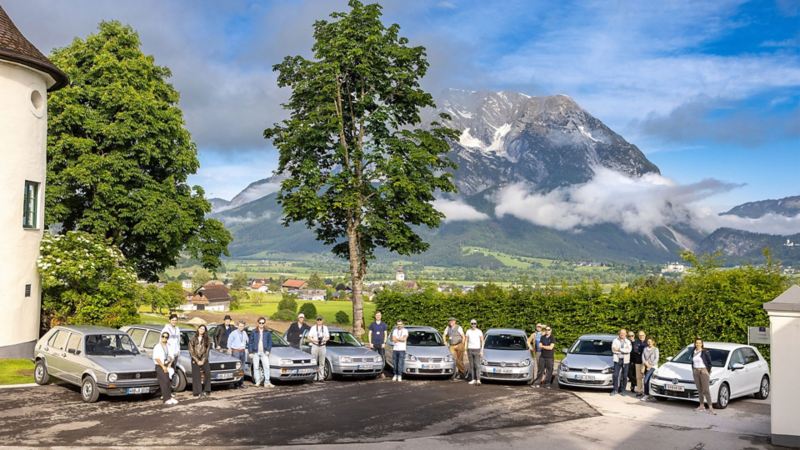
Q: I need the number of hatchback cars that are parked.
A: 8